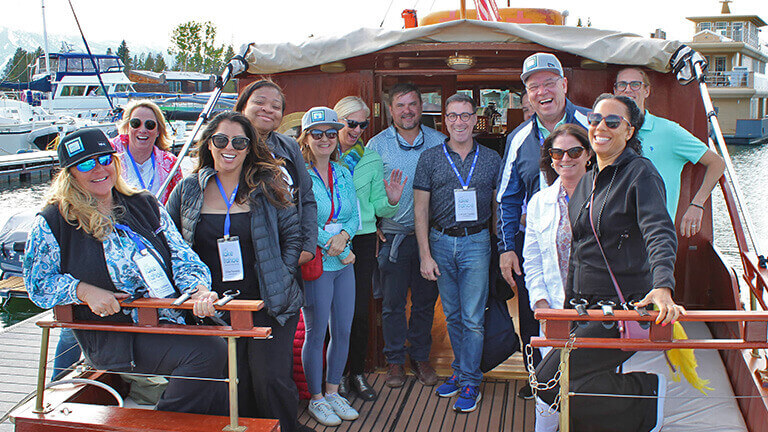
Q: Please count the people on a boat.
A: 13